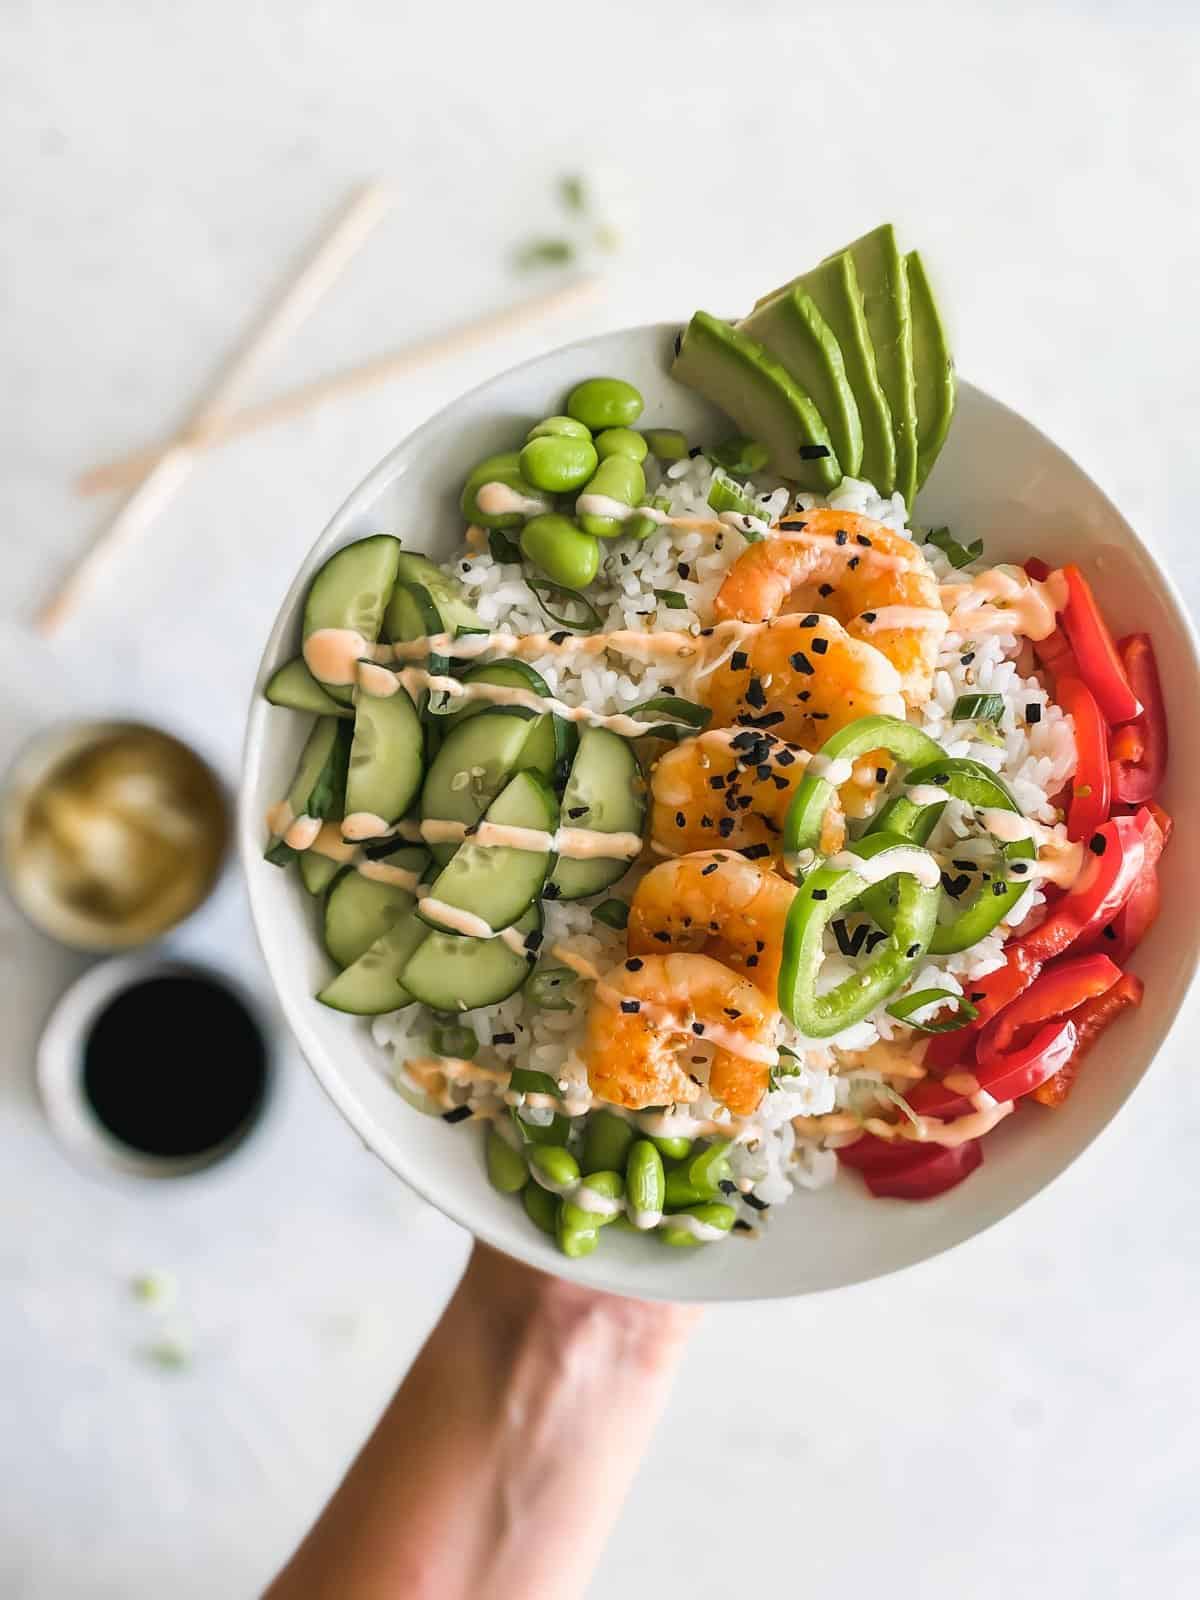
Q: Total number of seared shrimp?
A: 5